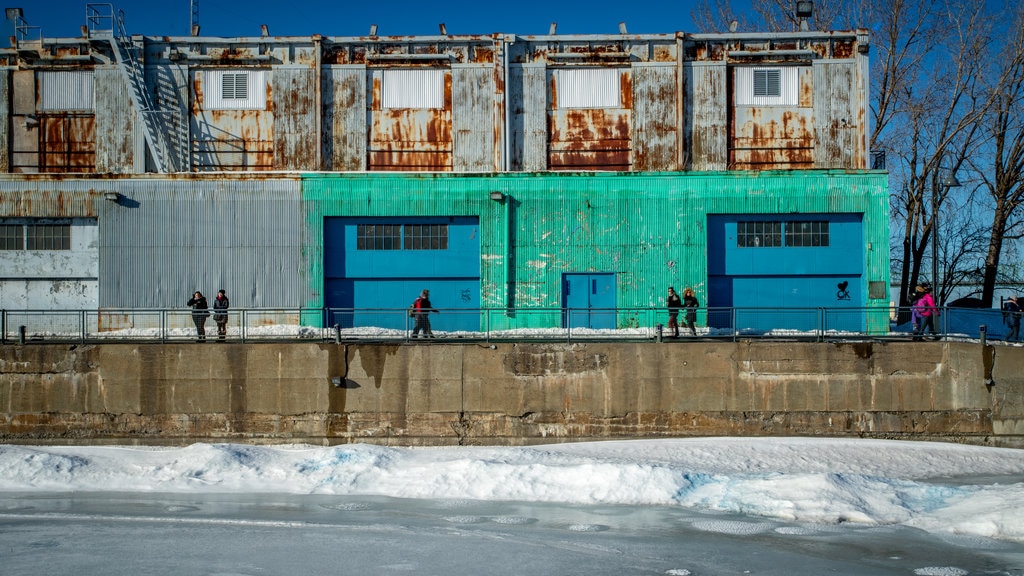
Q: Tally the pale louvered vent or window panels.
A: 5